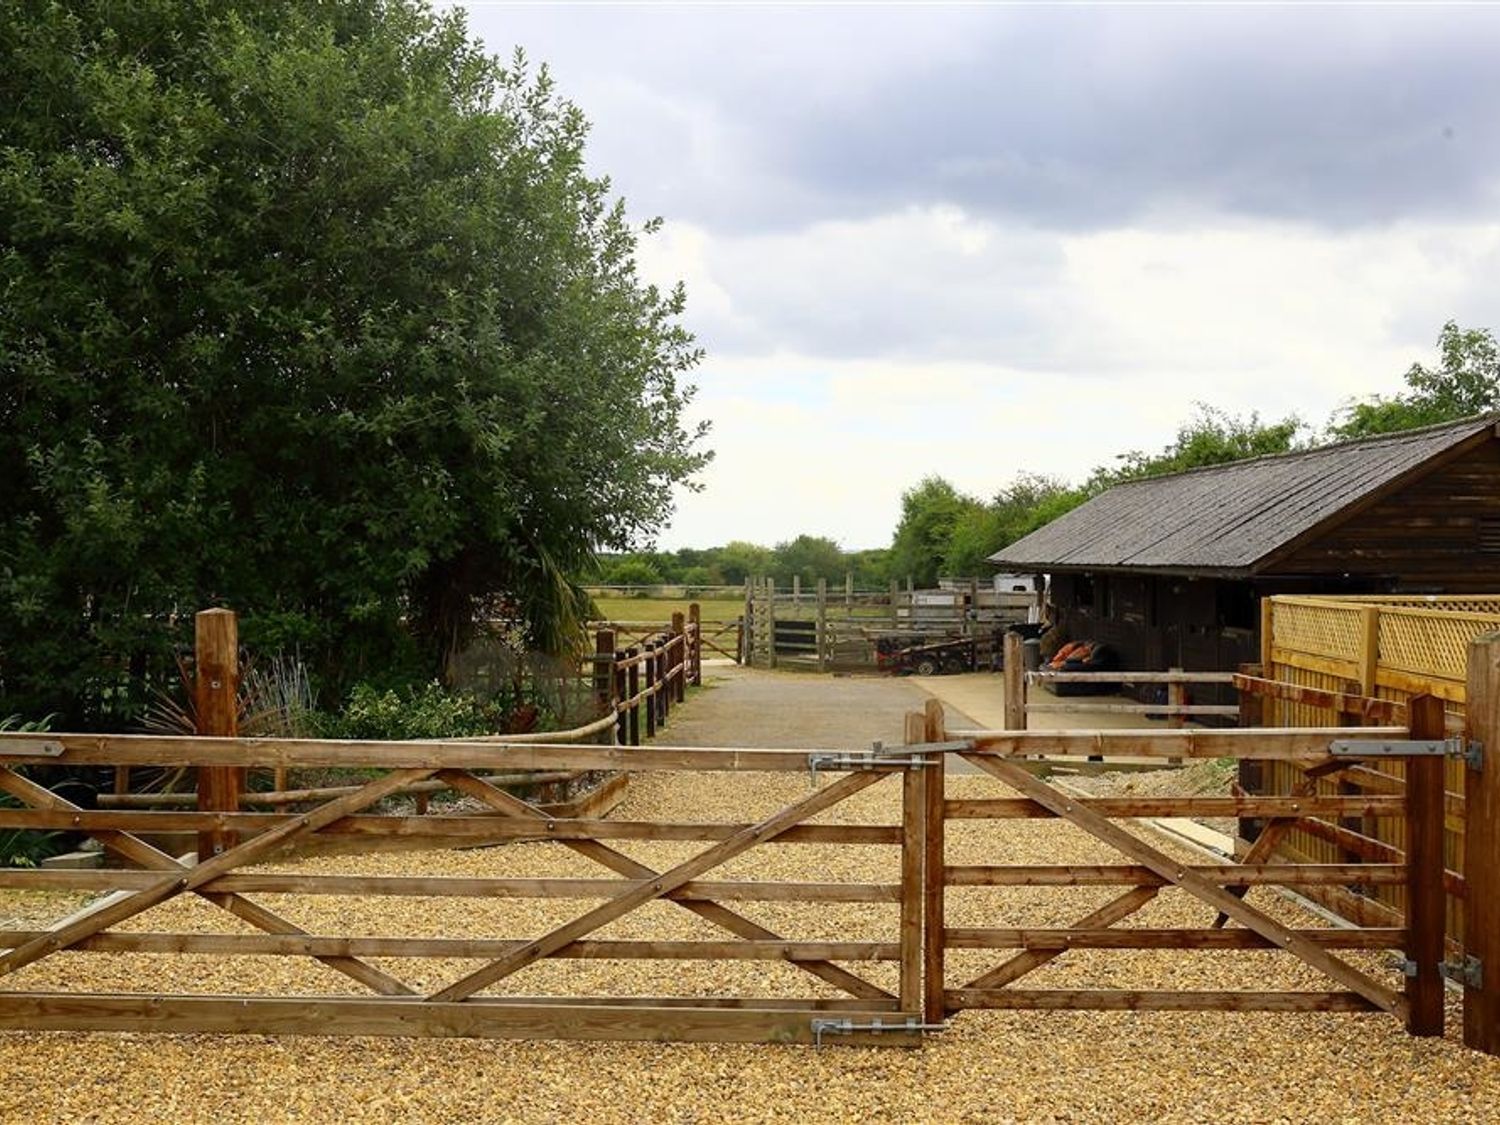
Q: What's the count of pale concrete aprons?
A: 1